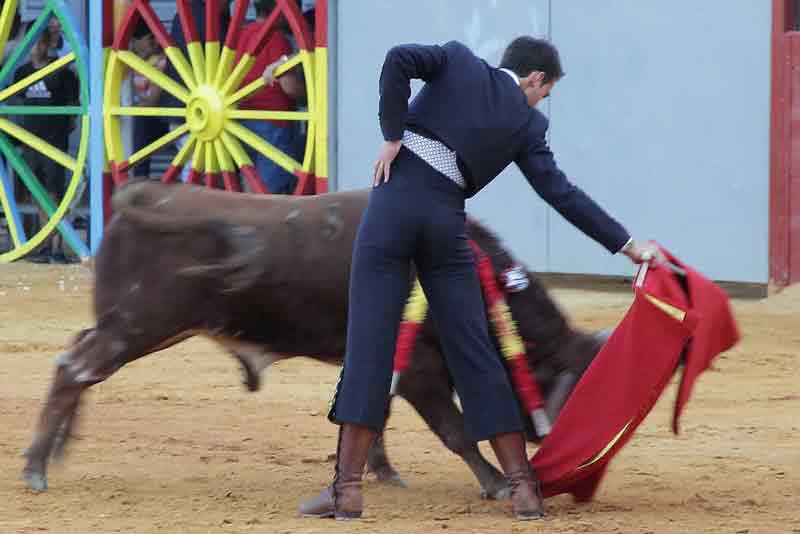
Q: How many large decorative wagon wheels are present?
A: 2